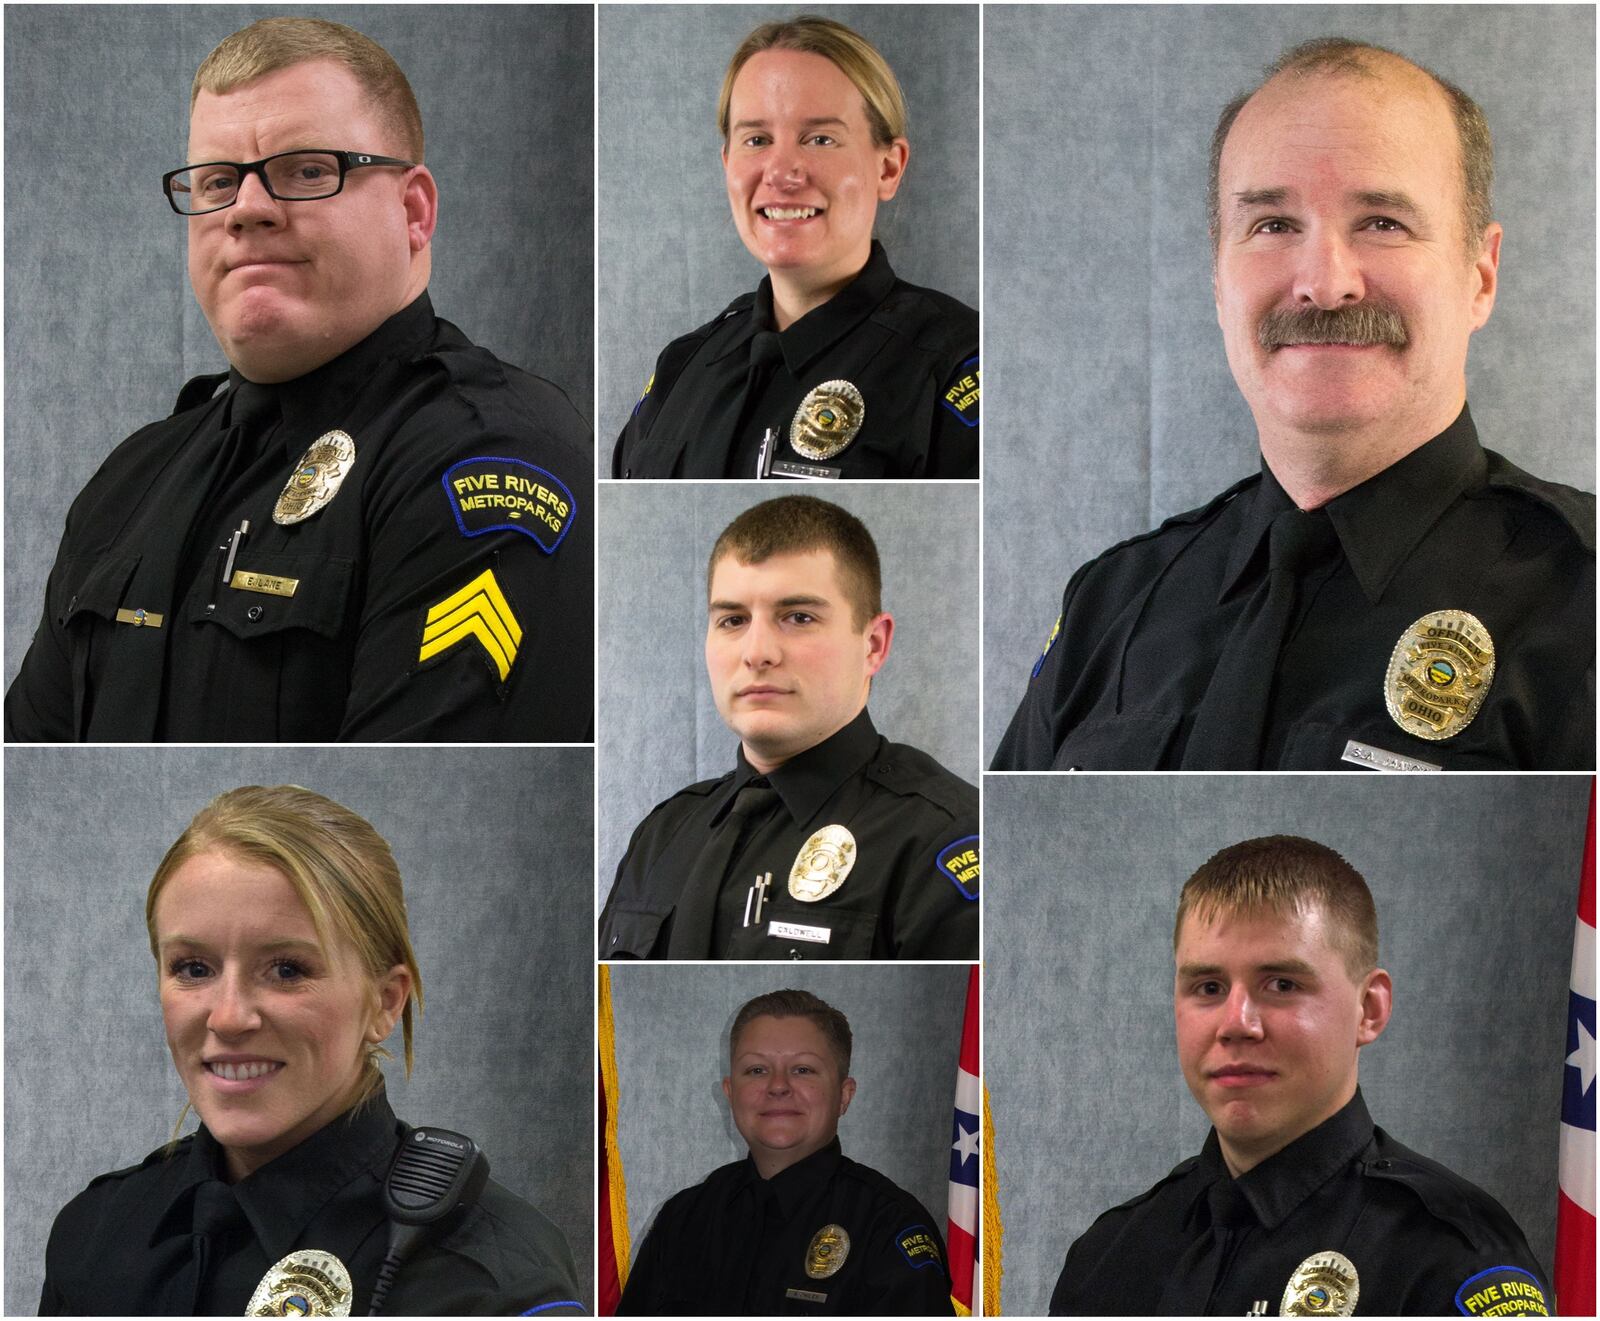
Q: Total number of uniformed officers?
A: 7